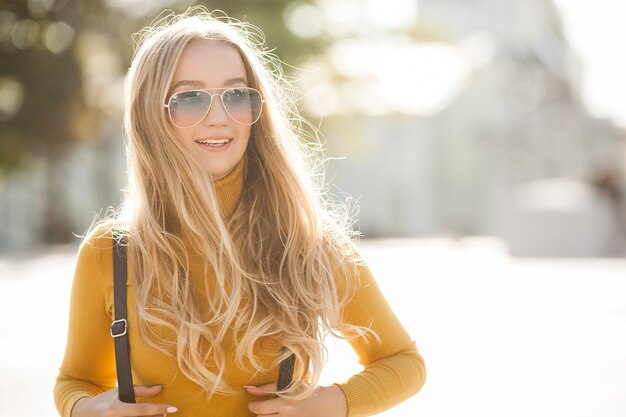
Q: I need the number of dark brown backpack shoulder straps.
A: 2